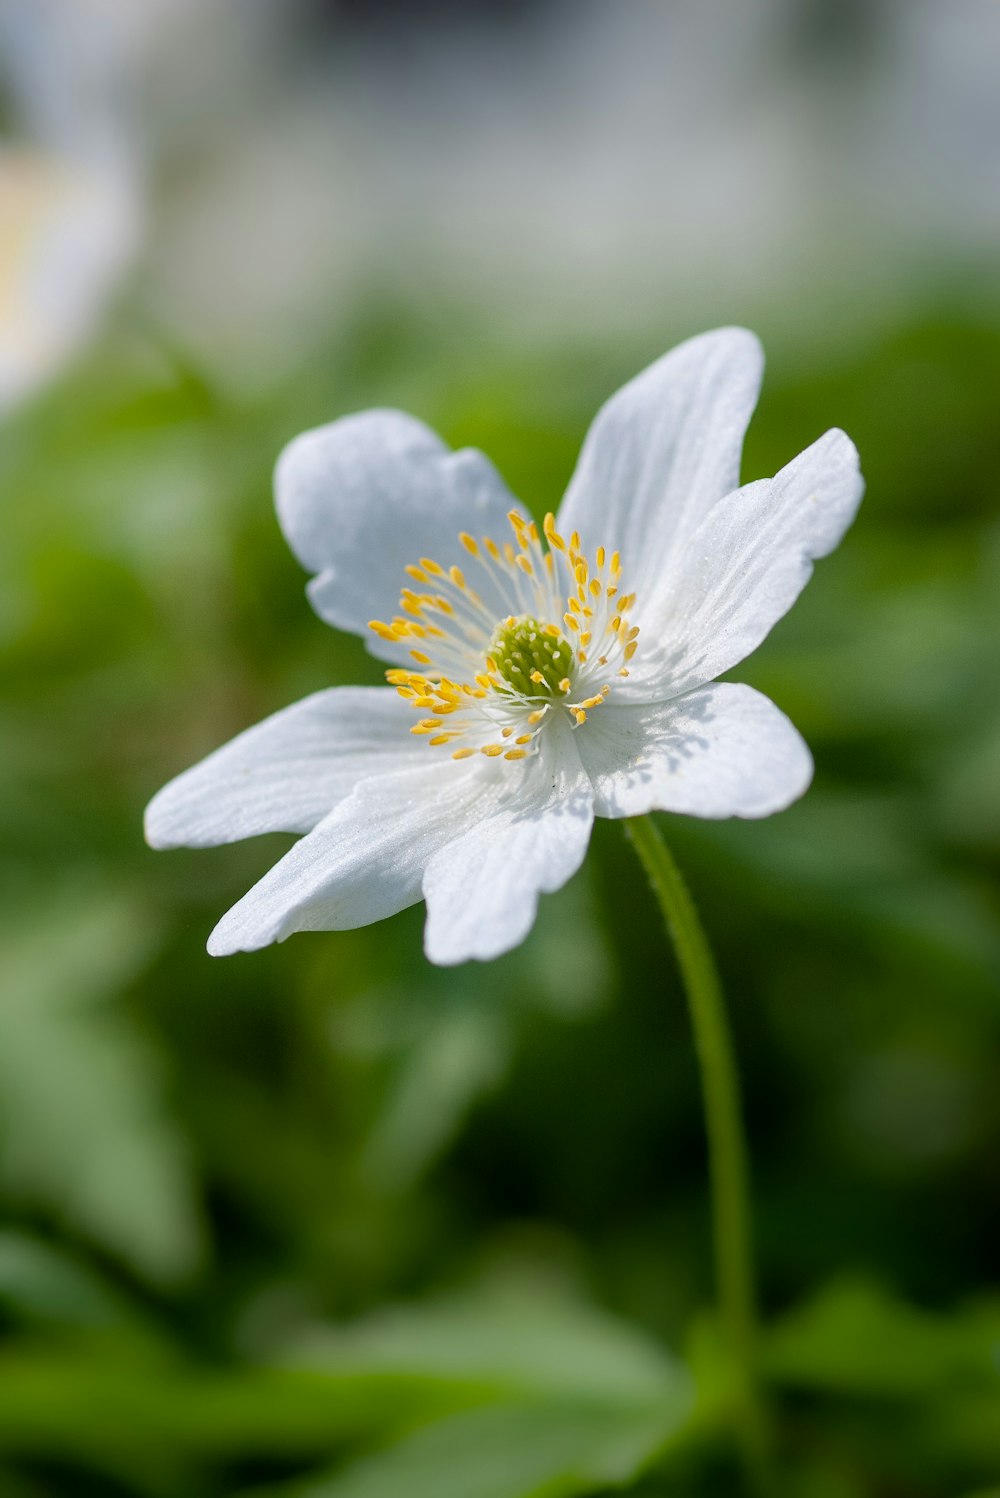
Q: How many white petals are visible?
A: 7